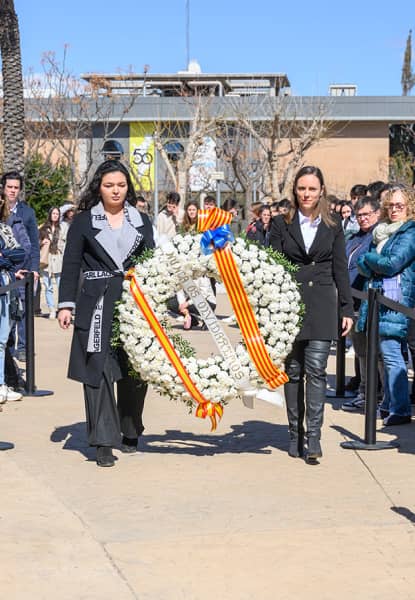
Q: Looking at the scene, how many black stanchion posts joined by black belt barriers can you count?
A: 3